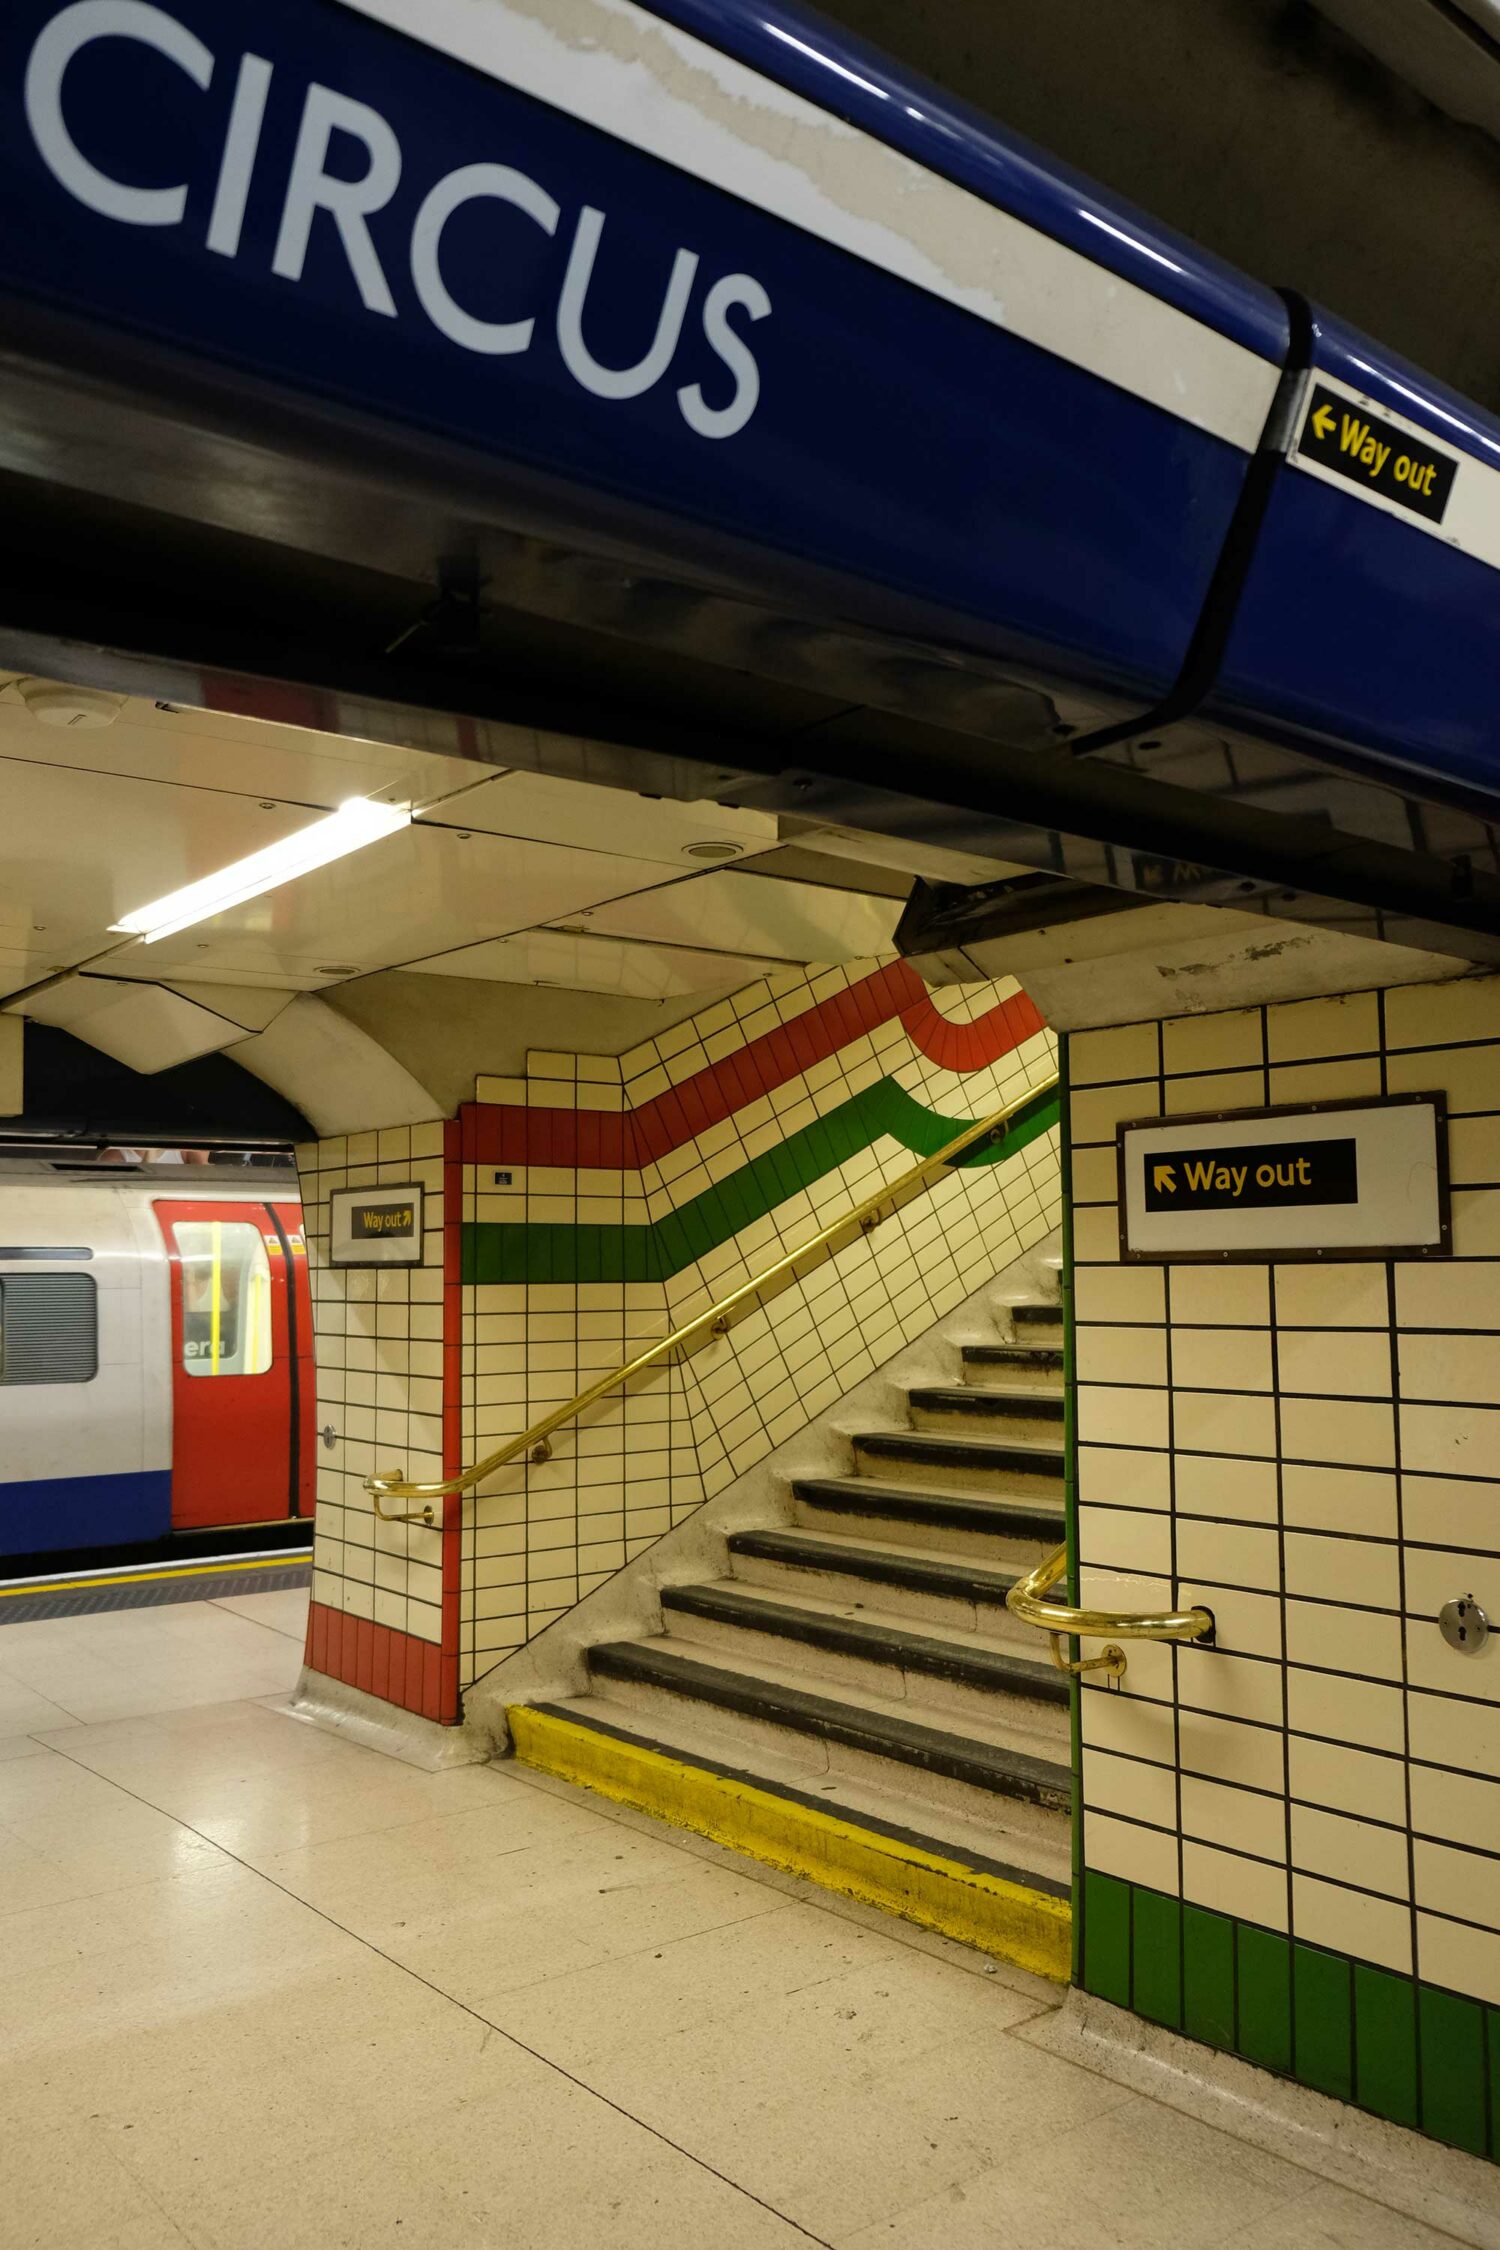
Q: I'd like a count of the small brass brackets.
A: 6